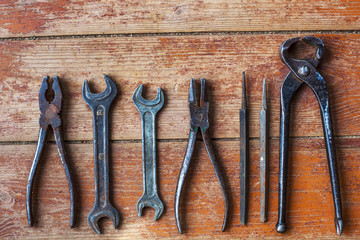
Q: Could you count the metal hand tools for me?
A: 7